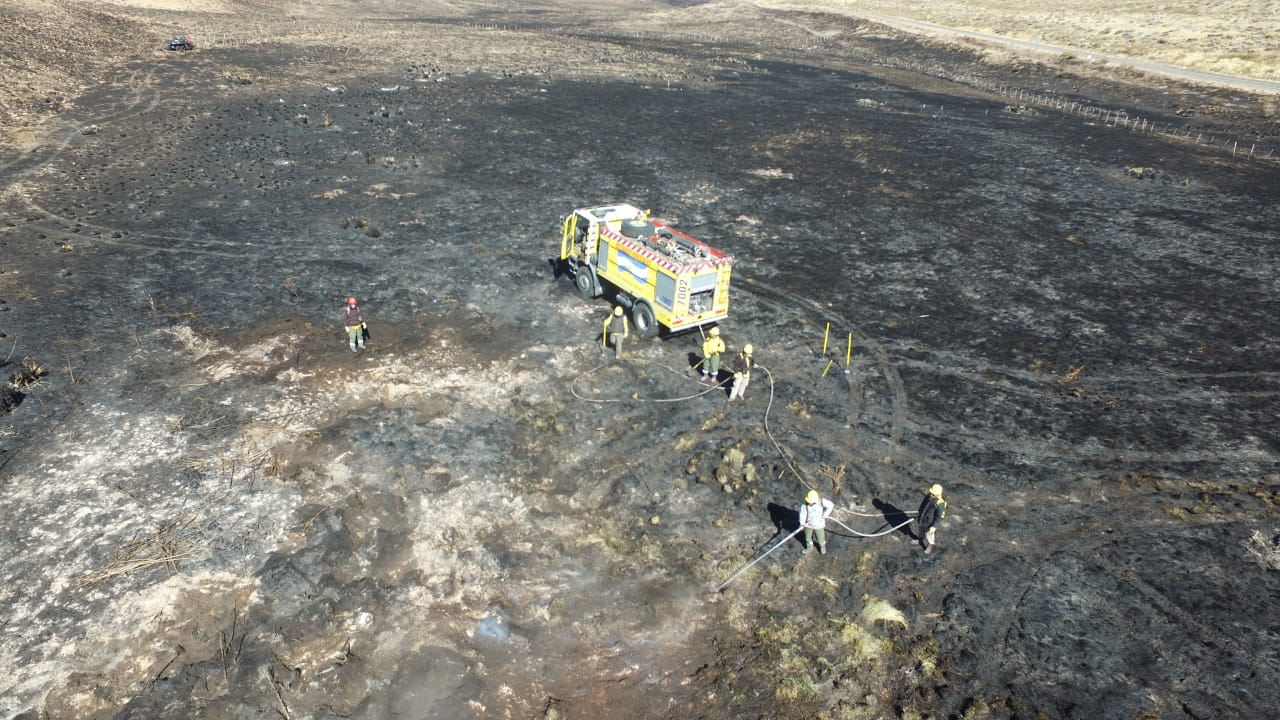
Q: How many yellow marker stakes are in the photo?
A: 3